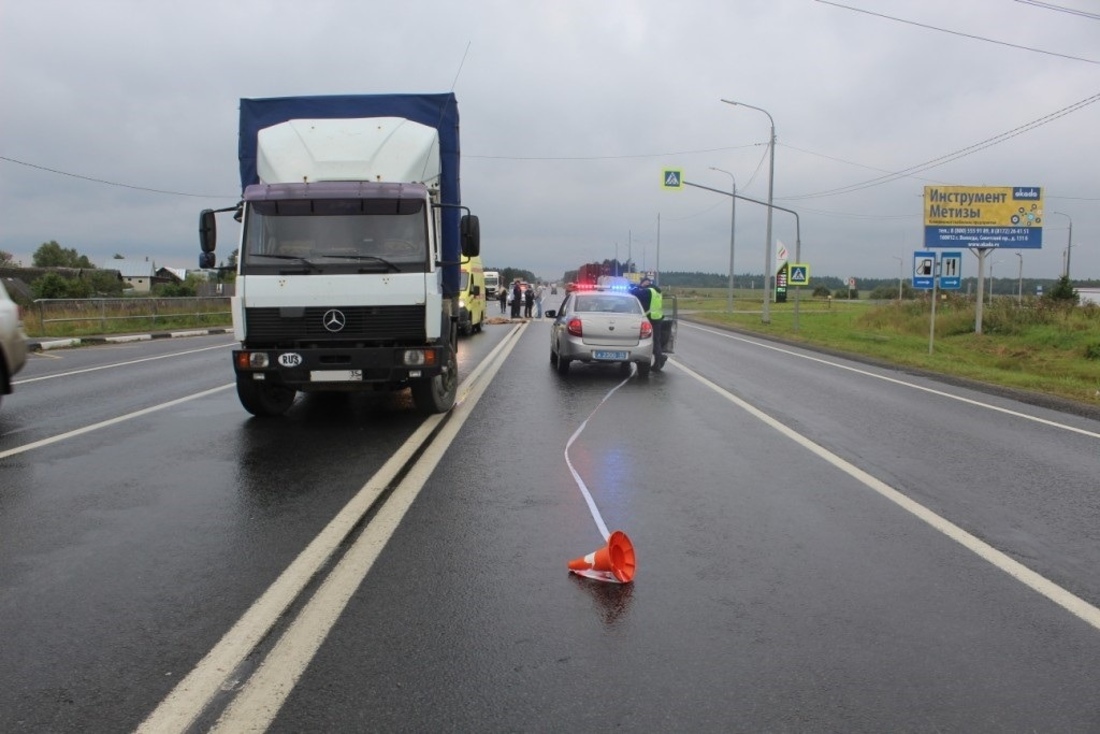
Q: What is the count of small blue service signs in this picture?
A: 2